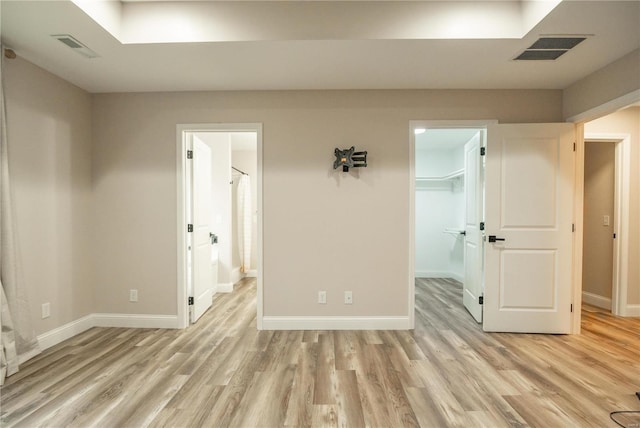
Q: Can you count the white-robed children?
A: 0